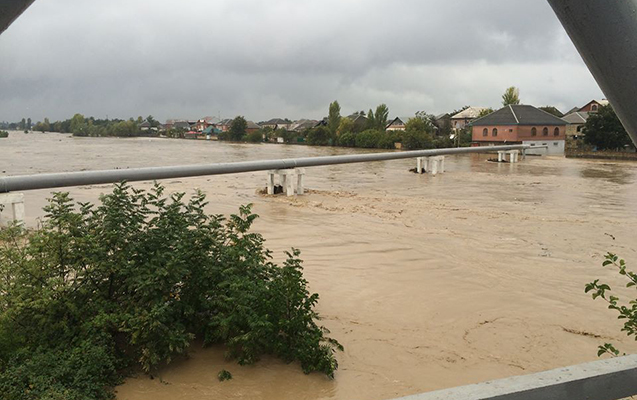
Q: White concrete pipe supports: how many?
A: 4